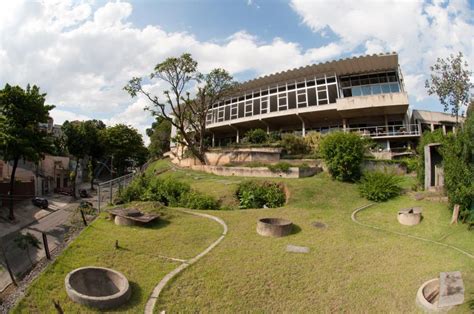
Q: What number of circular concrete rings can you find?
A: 5